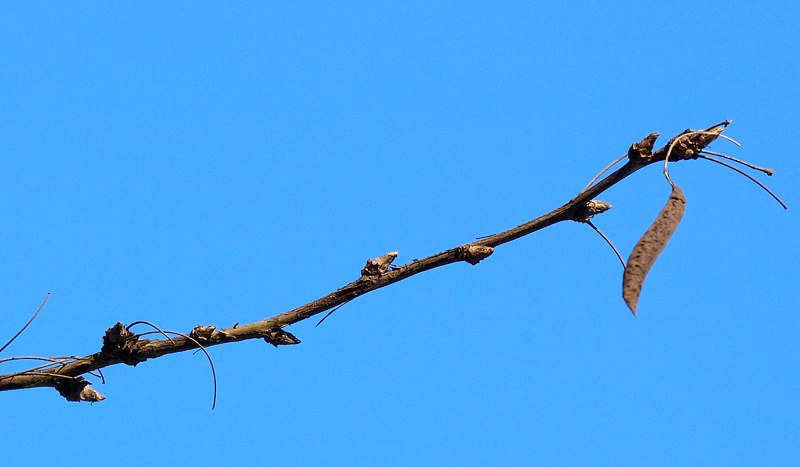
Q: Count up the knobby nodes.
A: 9